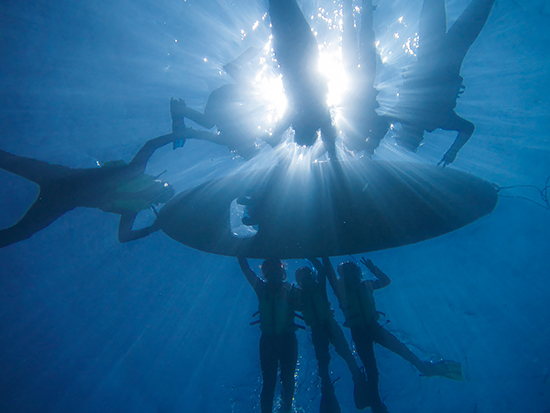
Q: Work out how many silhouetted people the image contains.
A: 8